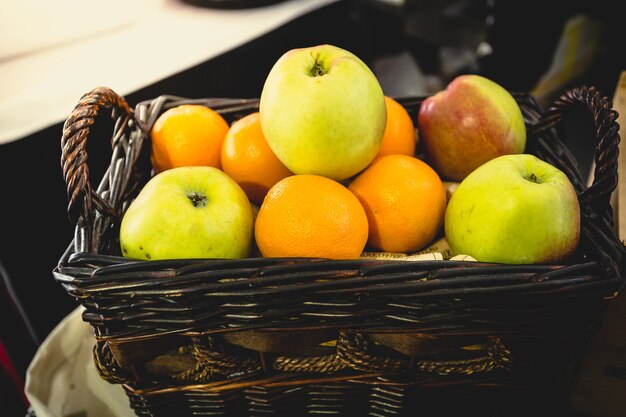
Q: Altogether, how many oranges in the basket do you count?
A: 5